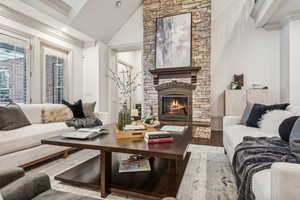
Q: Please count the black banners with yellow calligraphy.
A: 0